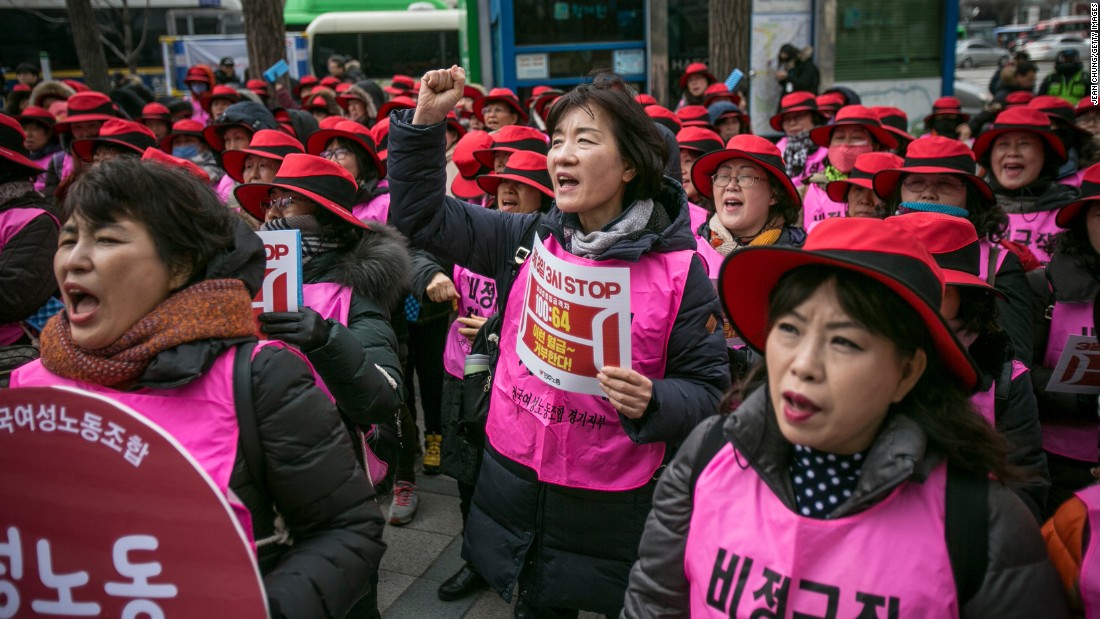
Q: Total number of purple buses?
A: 0